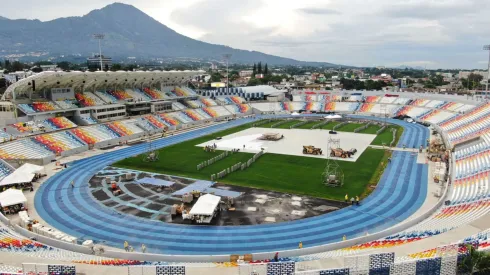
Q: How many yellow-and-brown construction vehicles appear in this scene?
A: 2